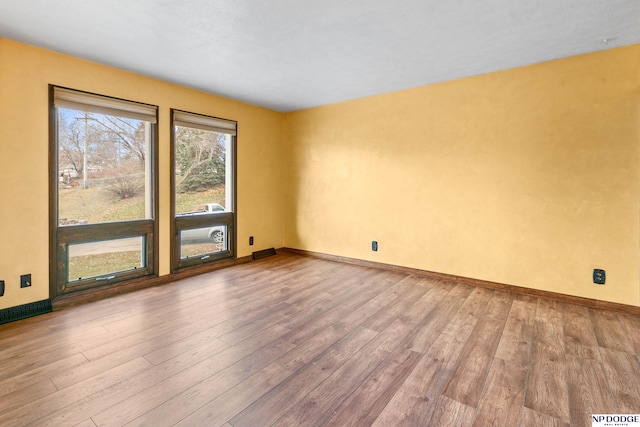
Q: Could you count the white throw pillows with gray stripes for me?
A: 0